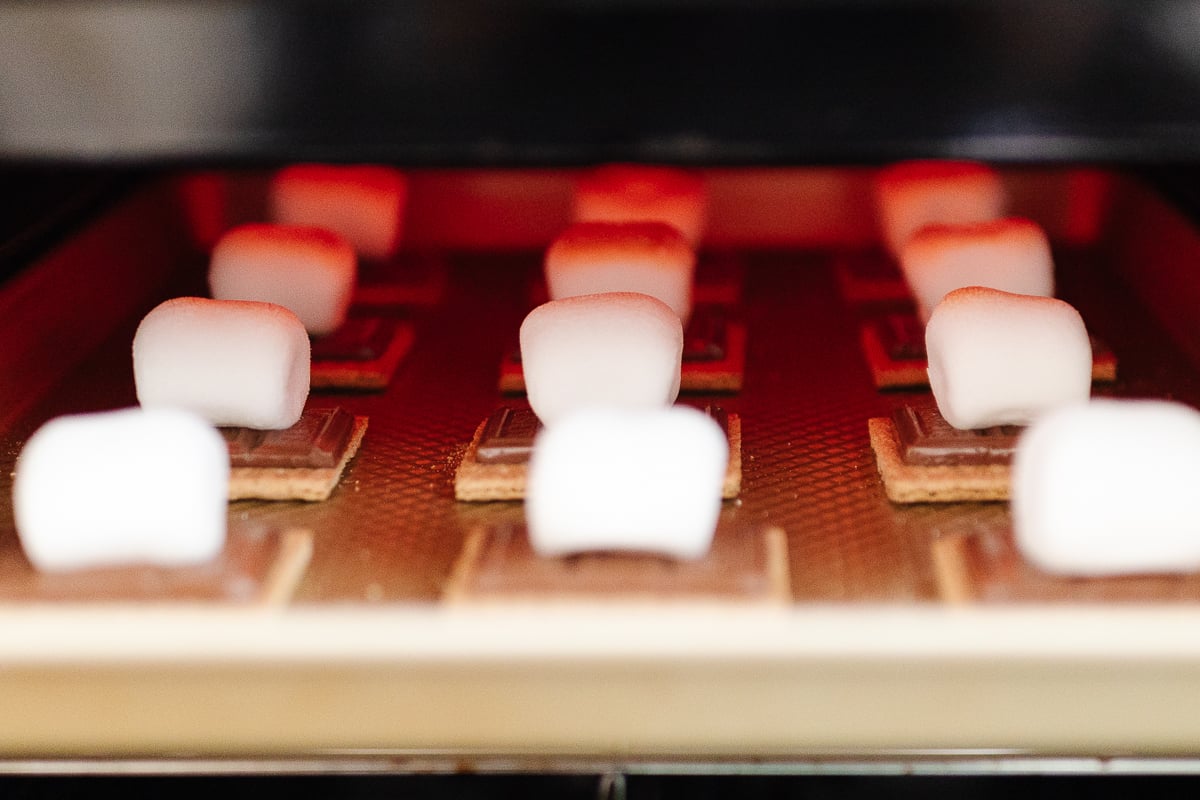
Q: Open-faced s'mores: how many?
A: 12